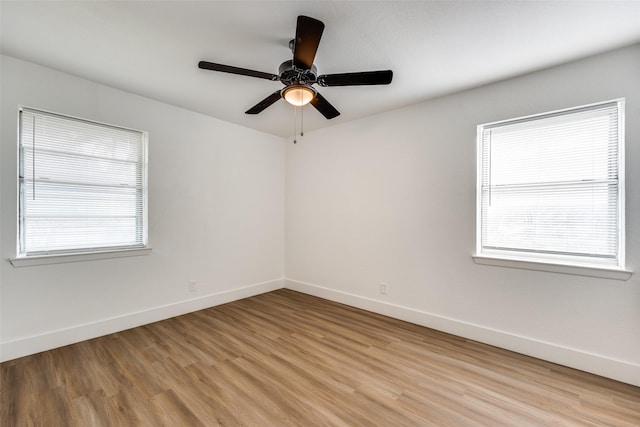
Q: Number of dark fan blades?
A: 5